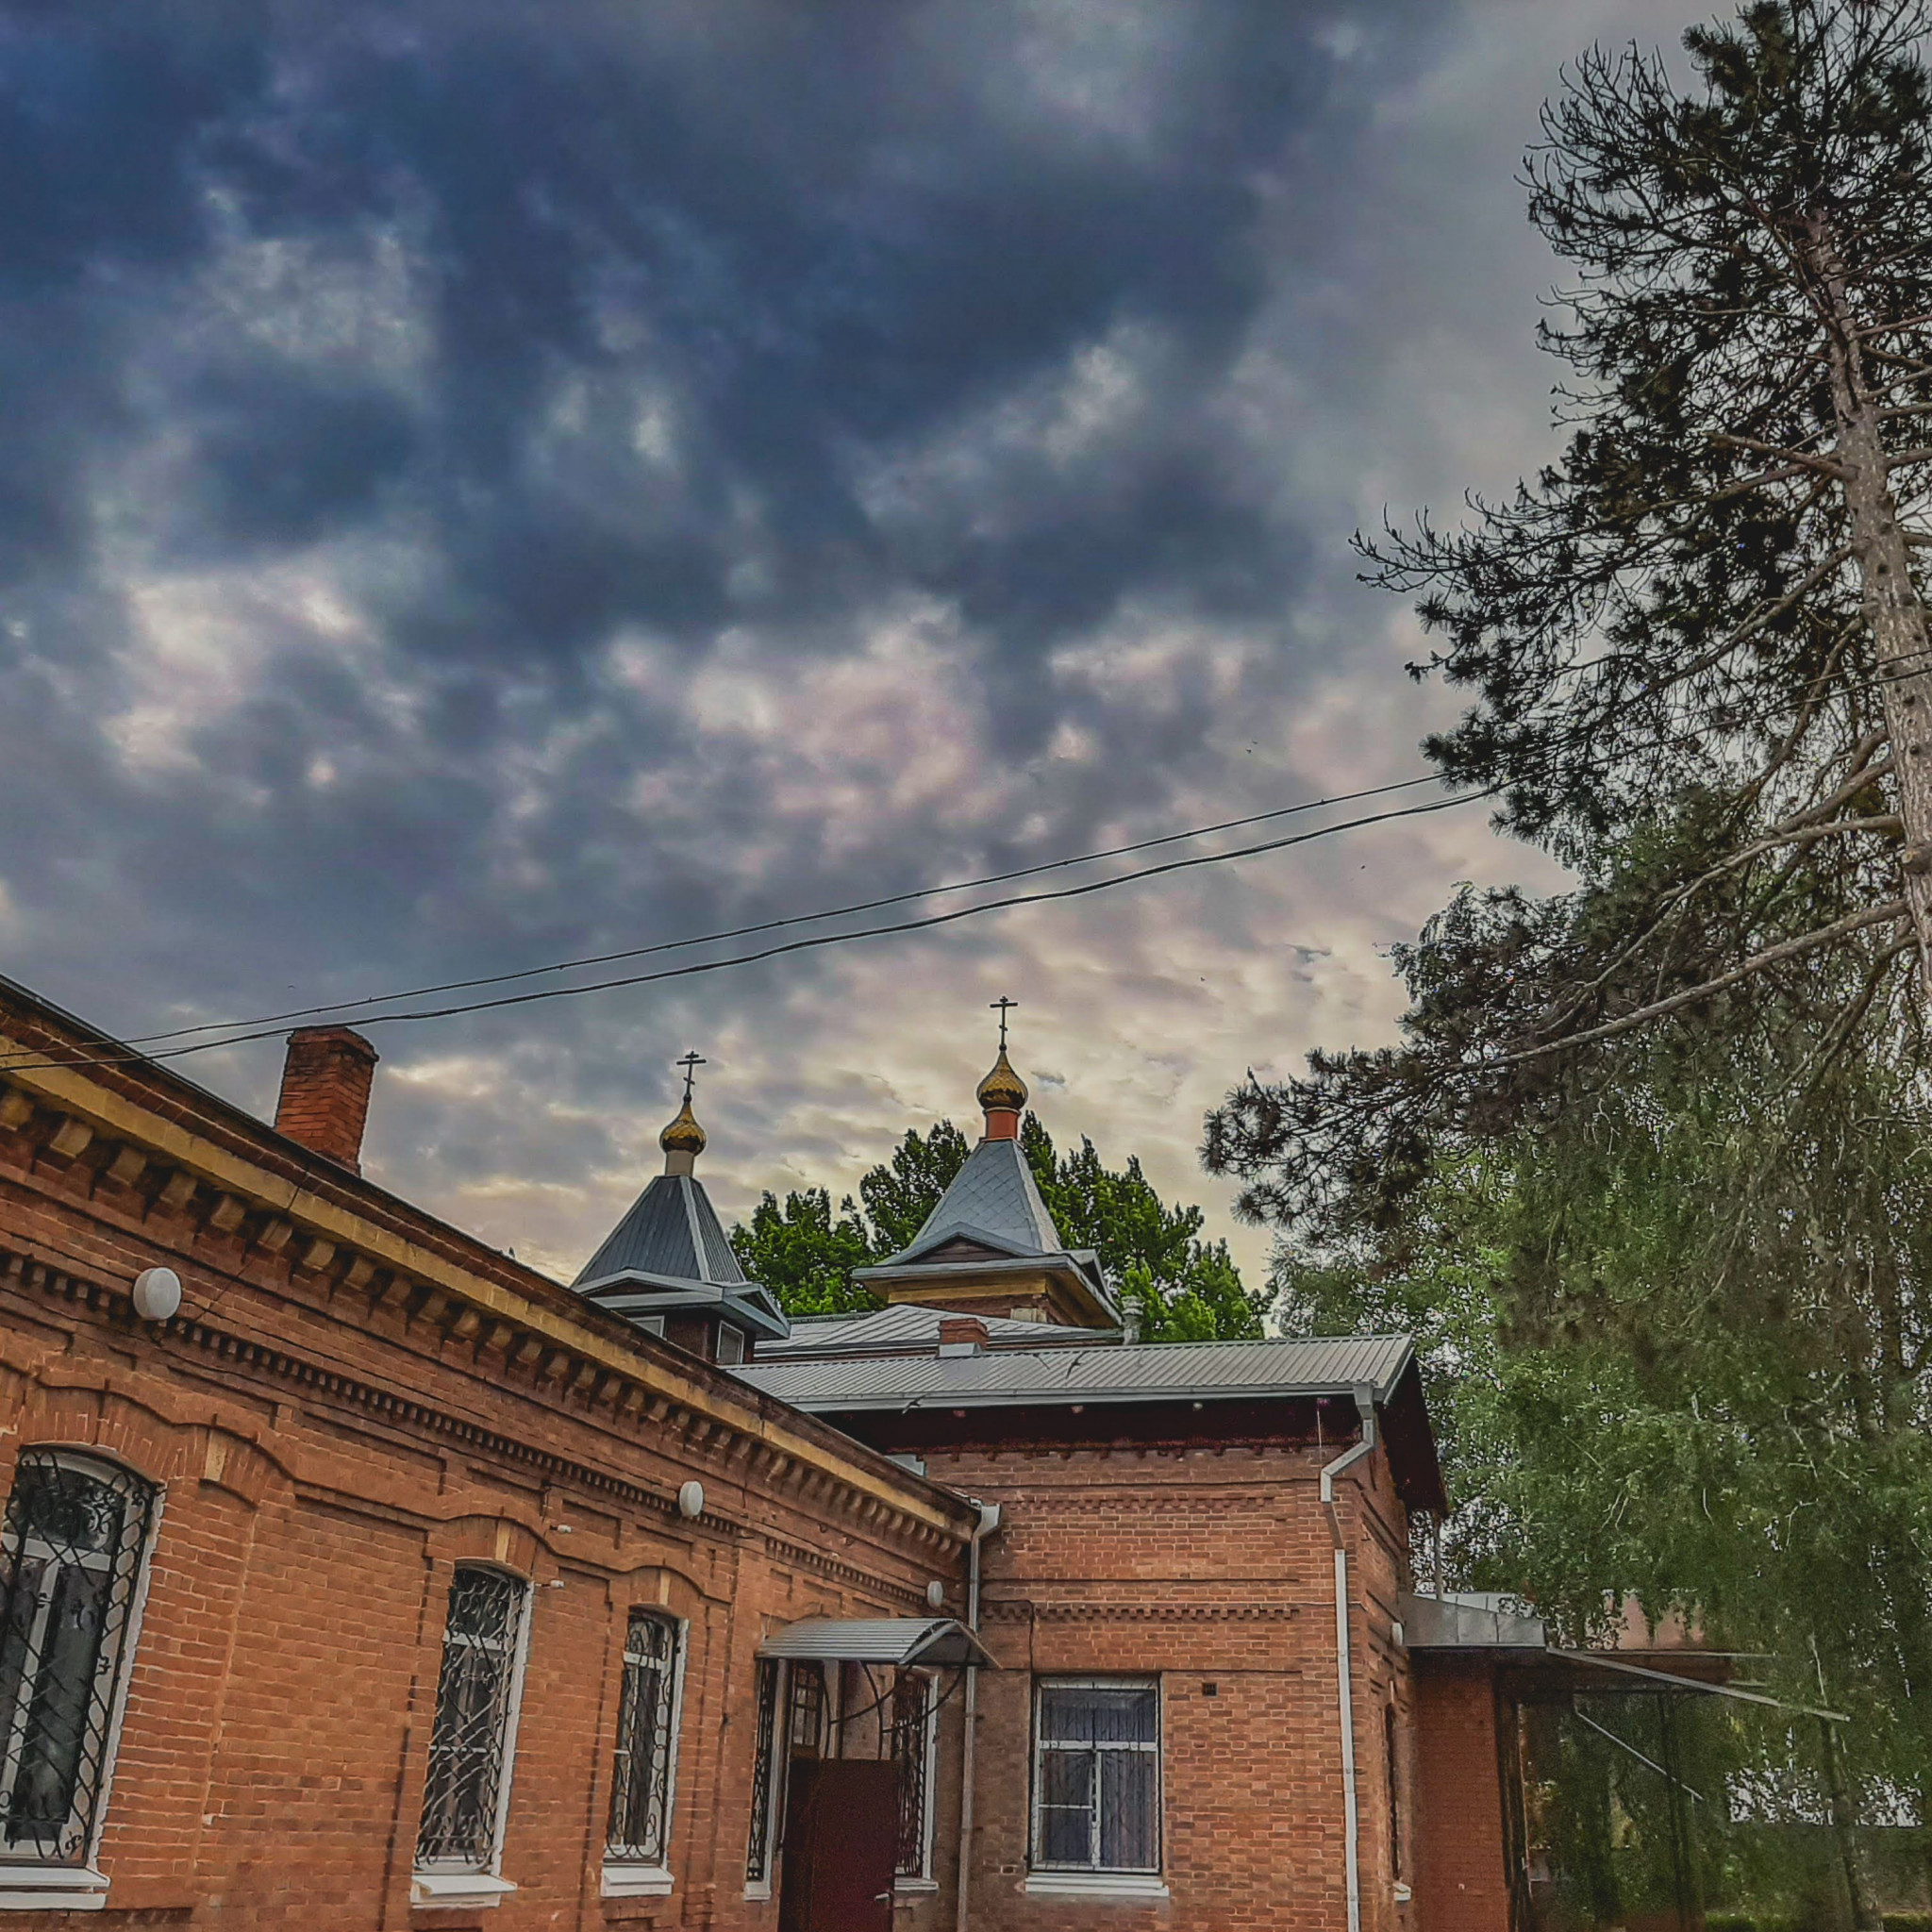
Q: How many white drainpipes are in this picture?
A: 2